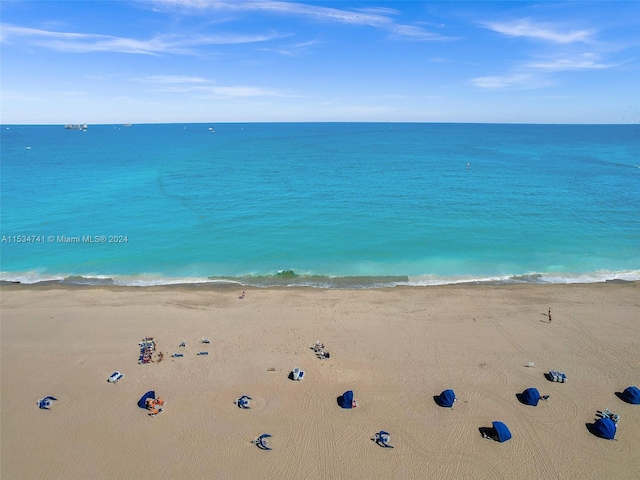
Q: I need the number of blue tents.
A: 7